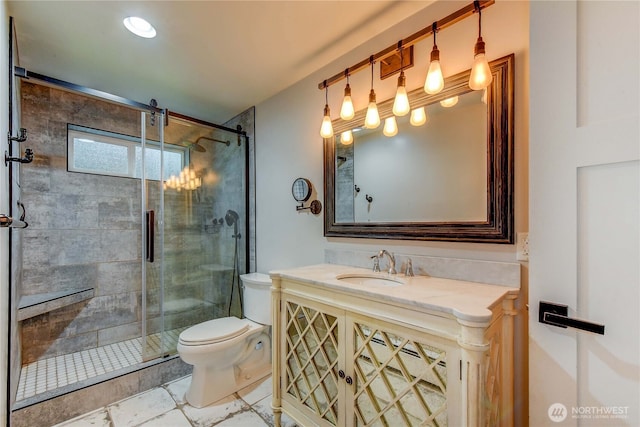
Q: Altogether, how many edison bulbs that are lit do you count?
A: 6